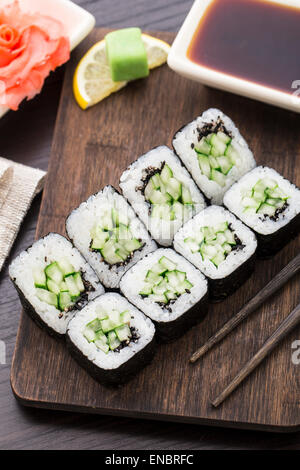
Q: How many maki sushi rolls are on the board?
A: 8